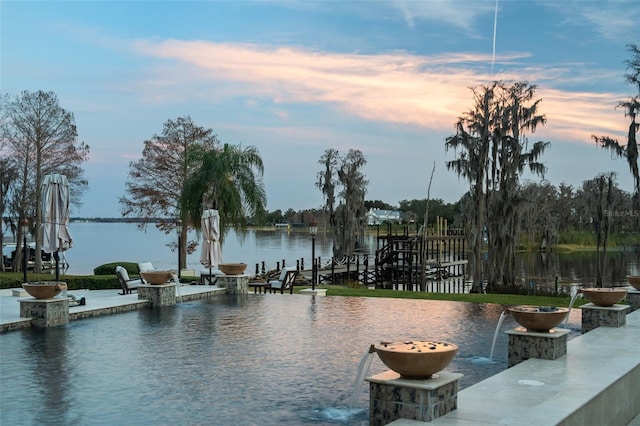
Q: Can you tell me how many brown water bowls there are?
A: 7